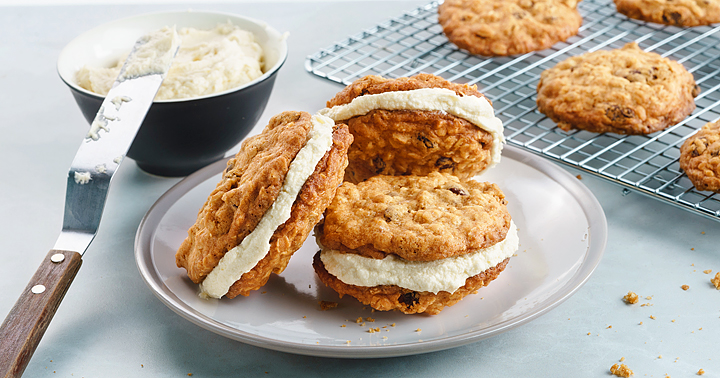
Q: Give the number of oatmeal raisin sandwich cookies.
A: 3